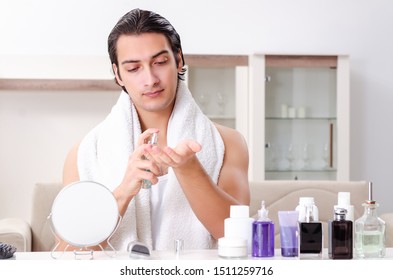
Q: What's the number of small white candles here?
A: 3